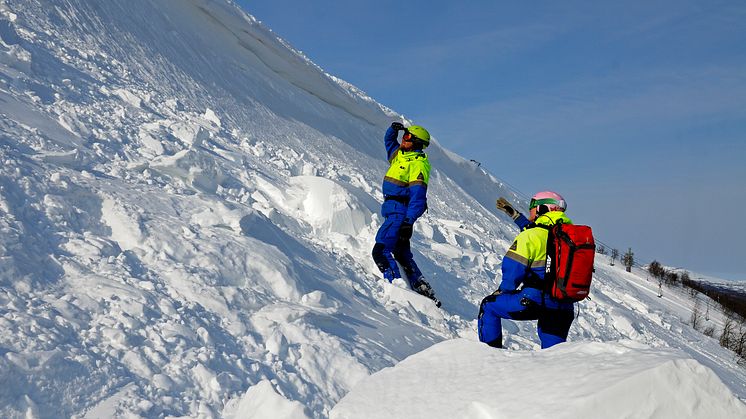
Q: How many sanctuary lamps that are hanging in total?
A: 0